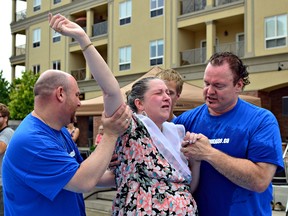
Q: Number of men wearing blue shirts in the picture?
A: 2